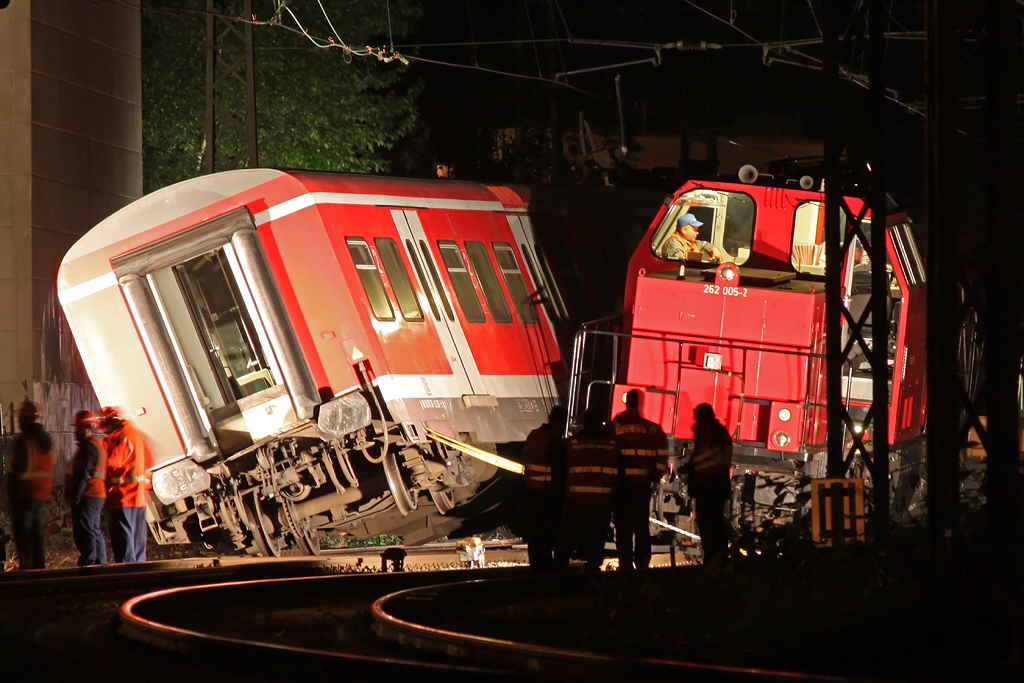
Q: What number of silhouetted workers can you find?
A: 4